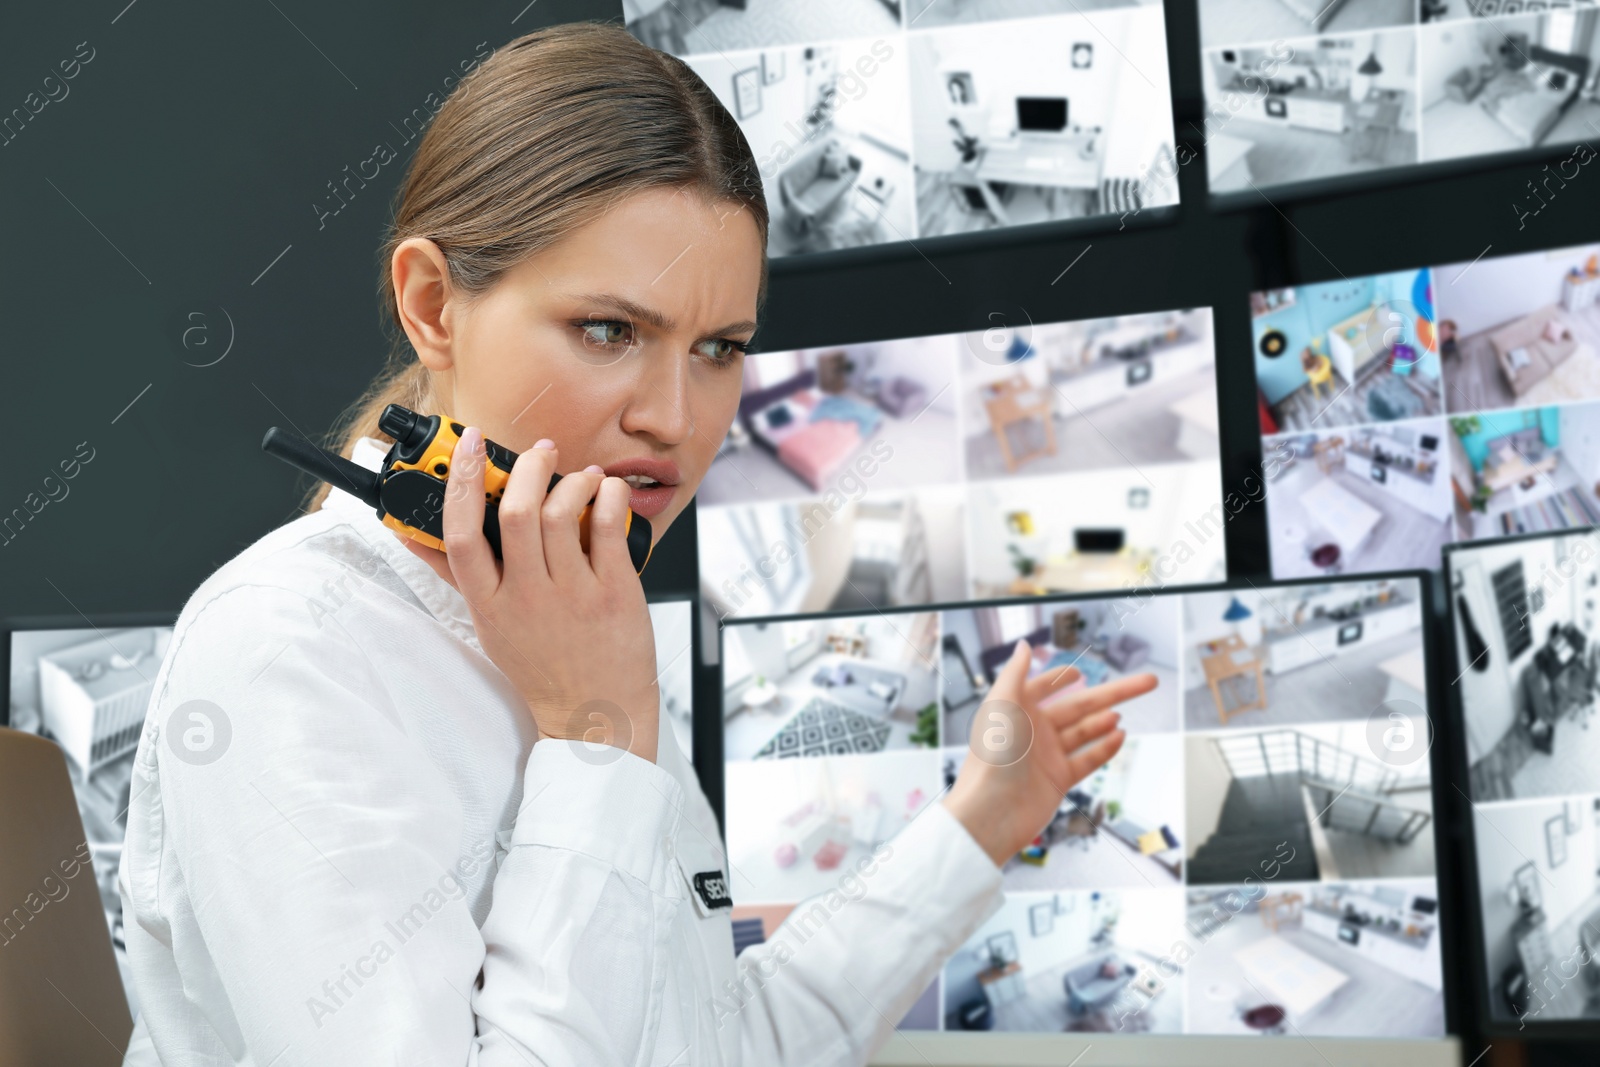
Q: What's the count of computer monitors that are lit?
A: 7